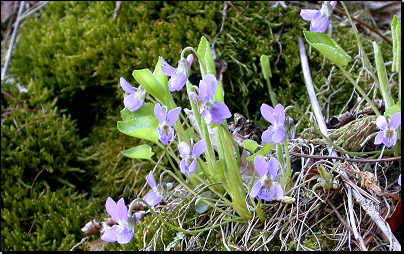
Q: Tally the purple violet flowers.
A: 11